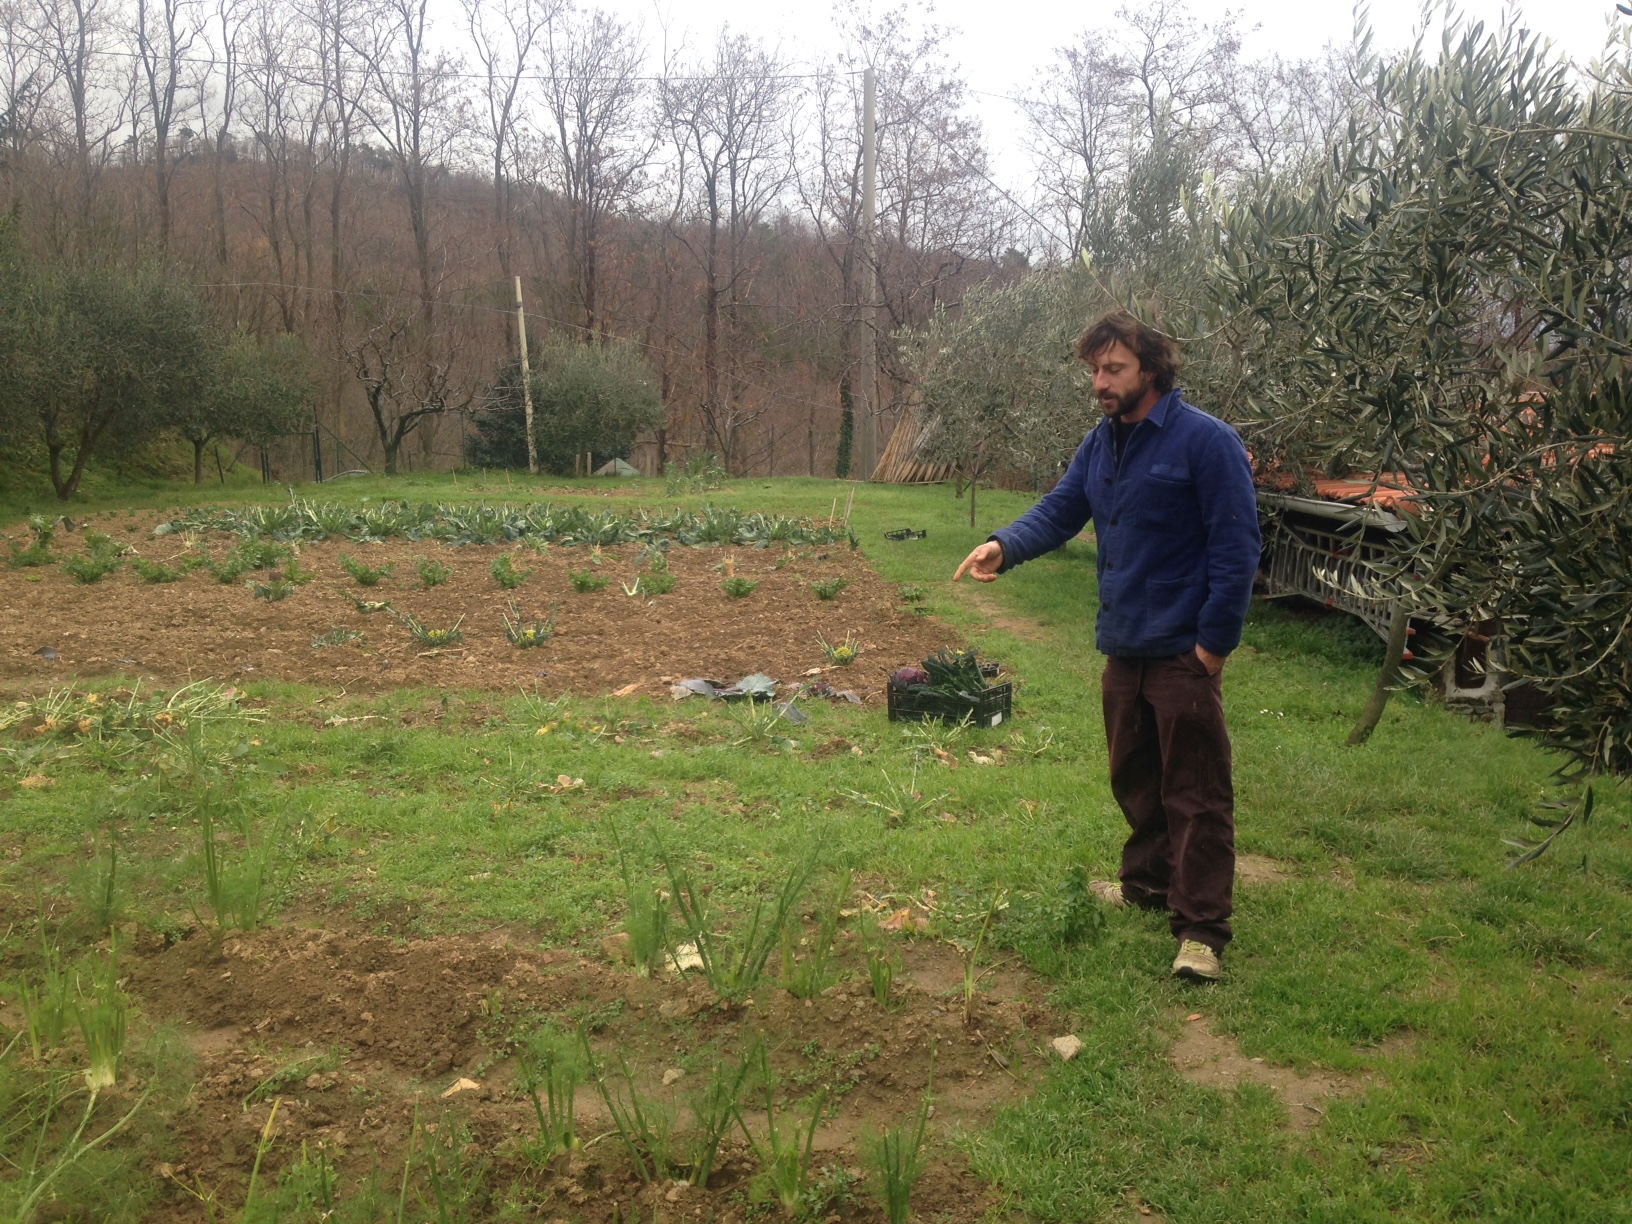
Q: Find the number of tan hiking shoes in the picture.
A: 2